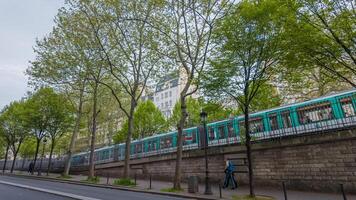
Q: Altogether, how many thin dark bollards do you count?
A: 6